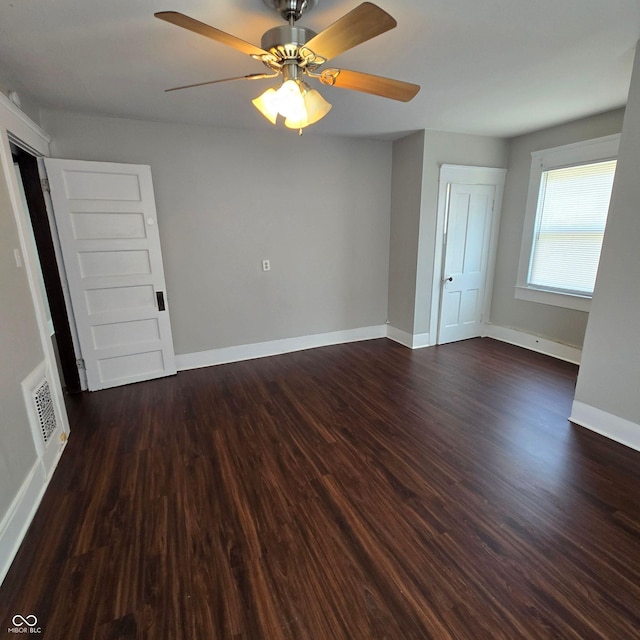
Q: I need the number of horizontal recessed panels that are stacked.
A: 6